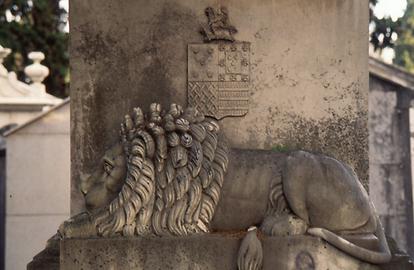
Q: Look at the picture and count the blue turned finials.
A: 0